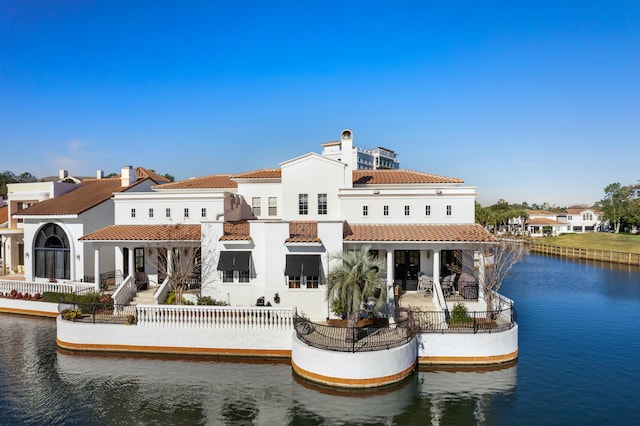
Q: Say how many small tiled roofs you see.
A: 2